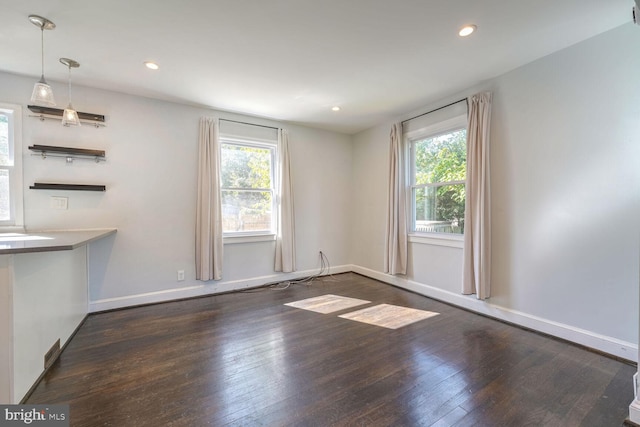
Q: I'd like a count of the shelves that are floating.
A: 3